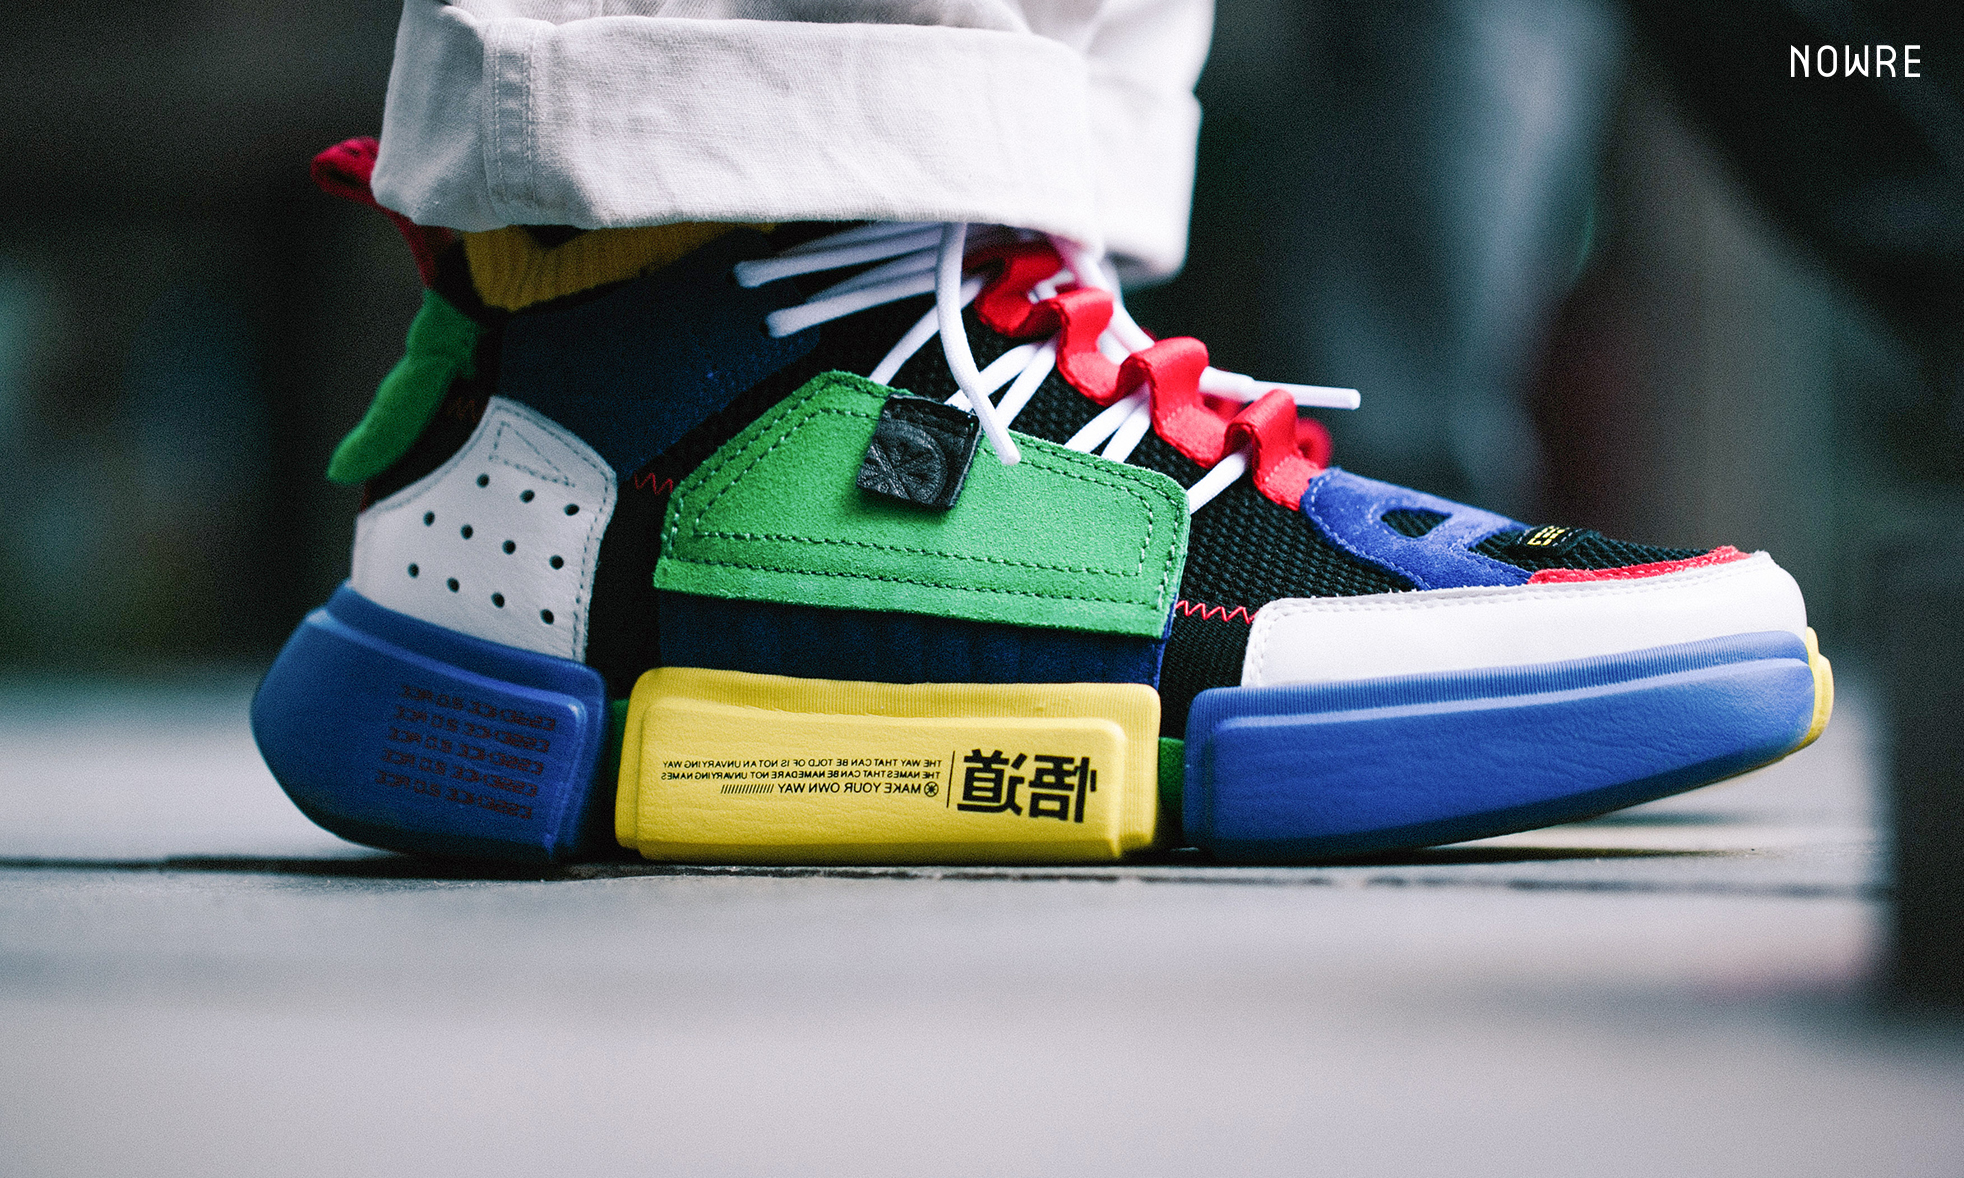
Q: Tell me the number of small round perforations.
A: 11